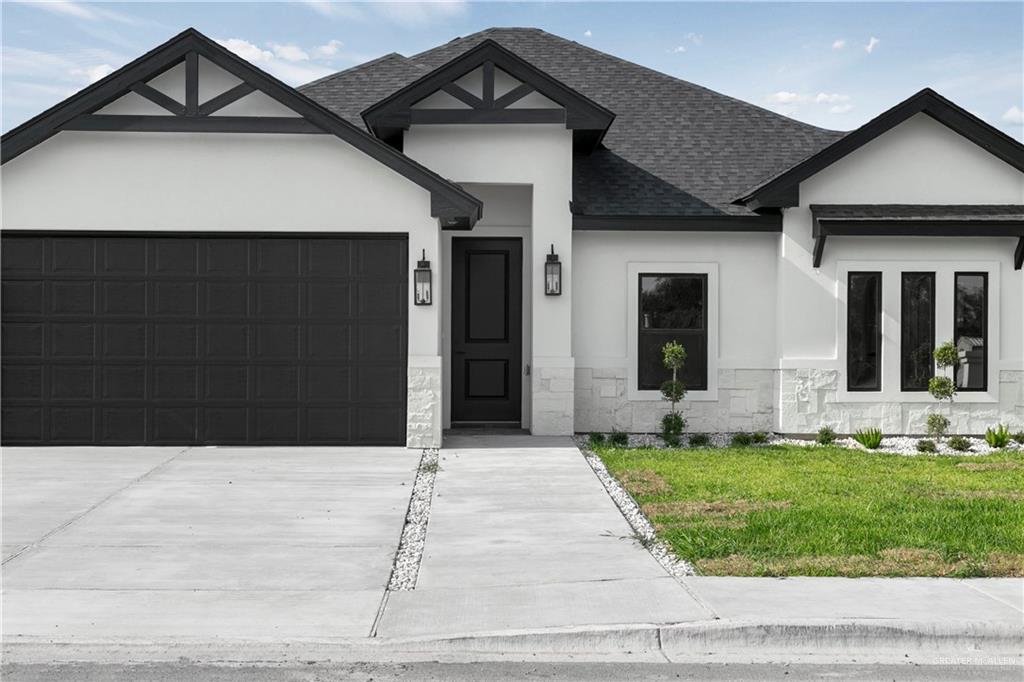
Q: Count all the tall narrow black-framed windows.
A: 3